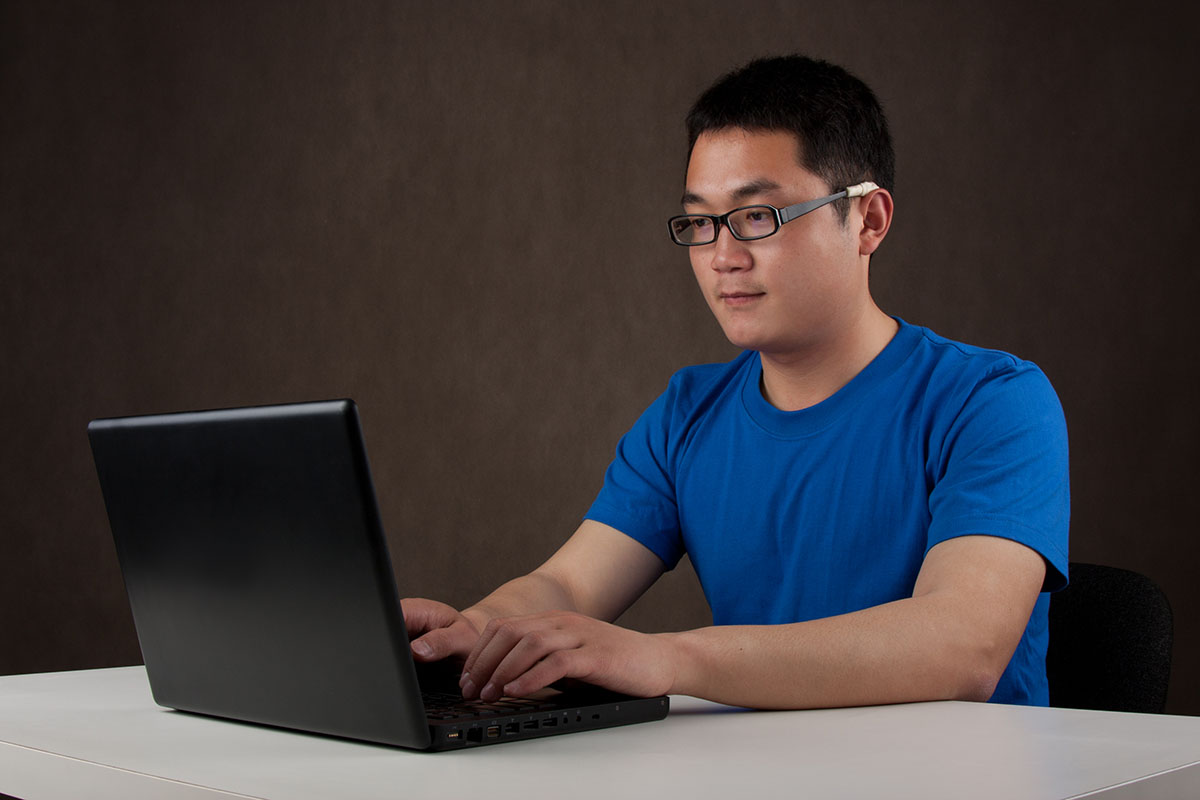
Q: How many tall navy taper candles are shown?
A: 0